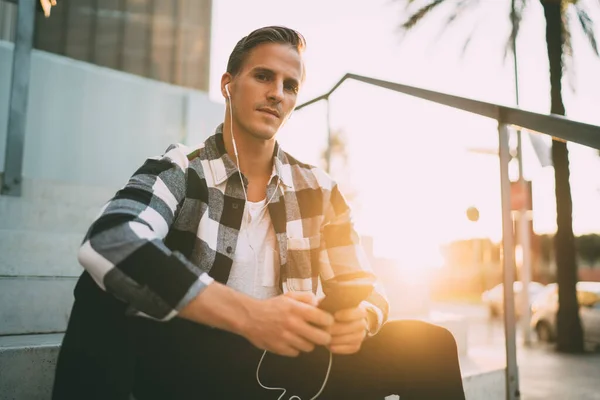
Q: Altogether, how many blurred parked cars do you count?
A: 2